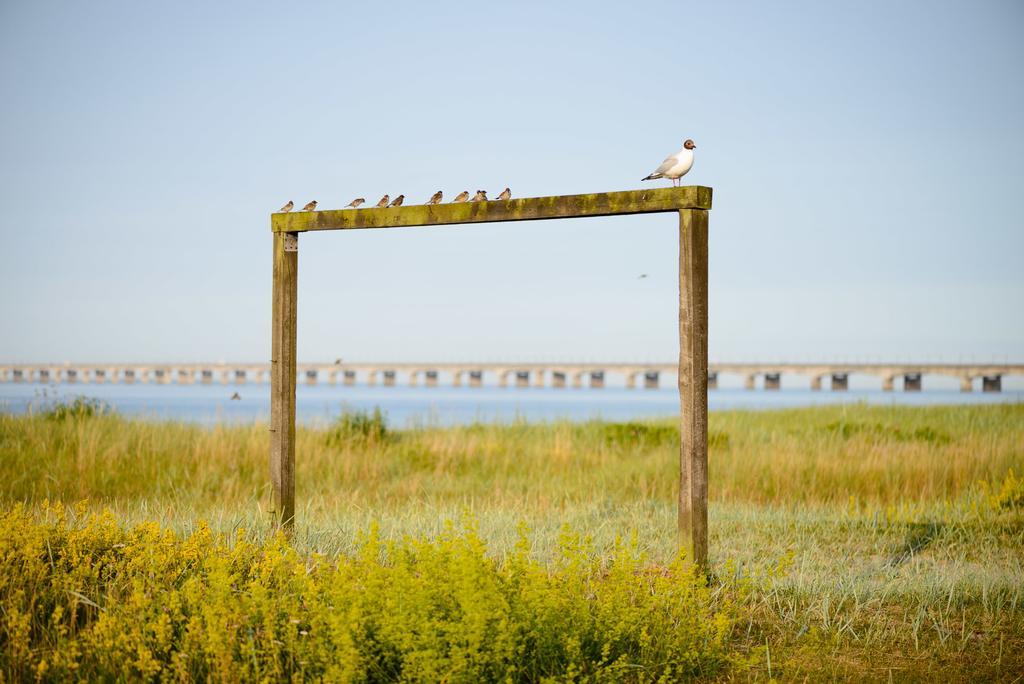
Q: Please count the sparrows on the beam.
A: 10